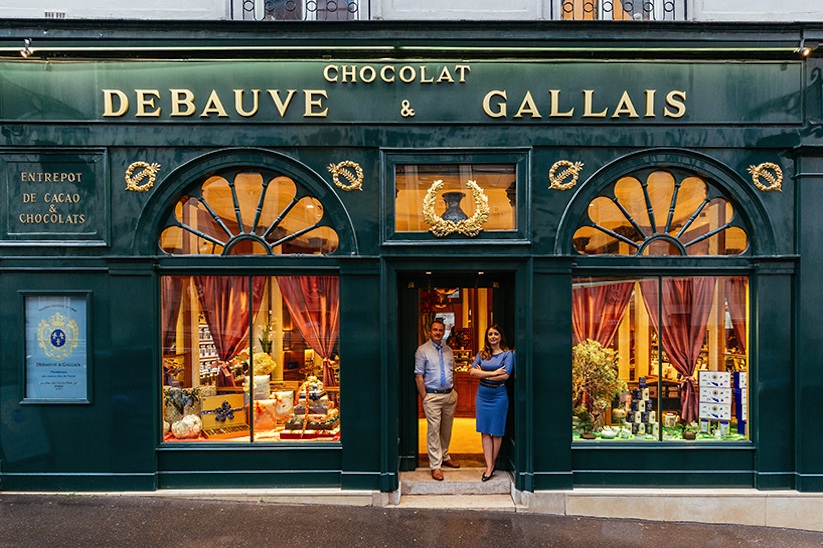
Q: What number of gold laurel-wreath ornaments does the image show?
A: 5